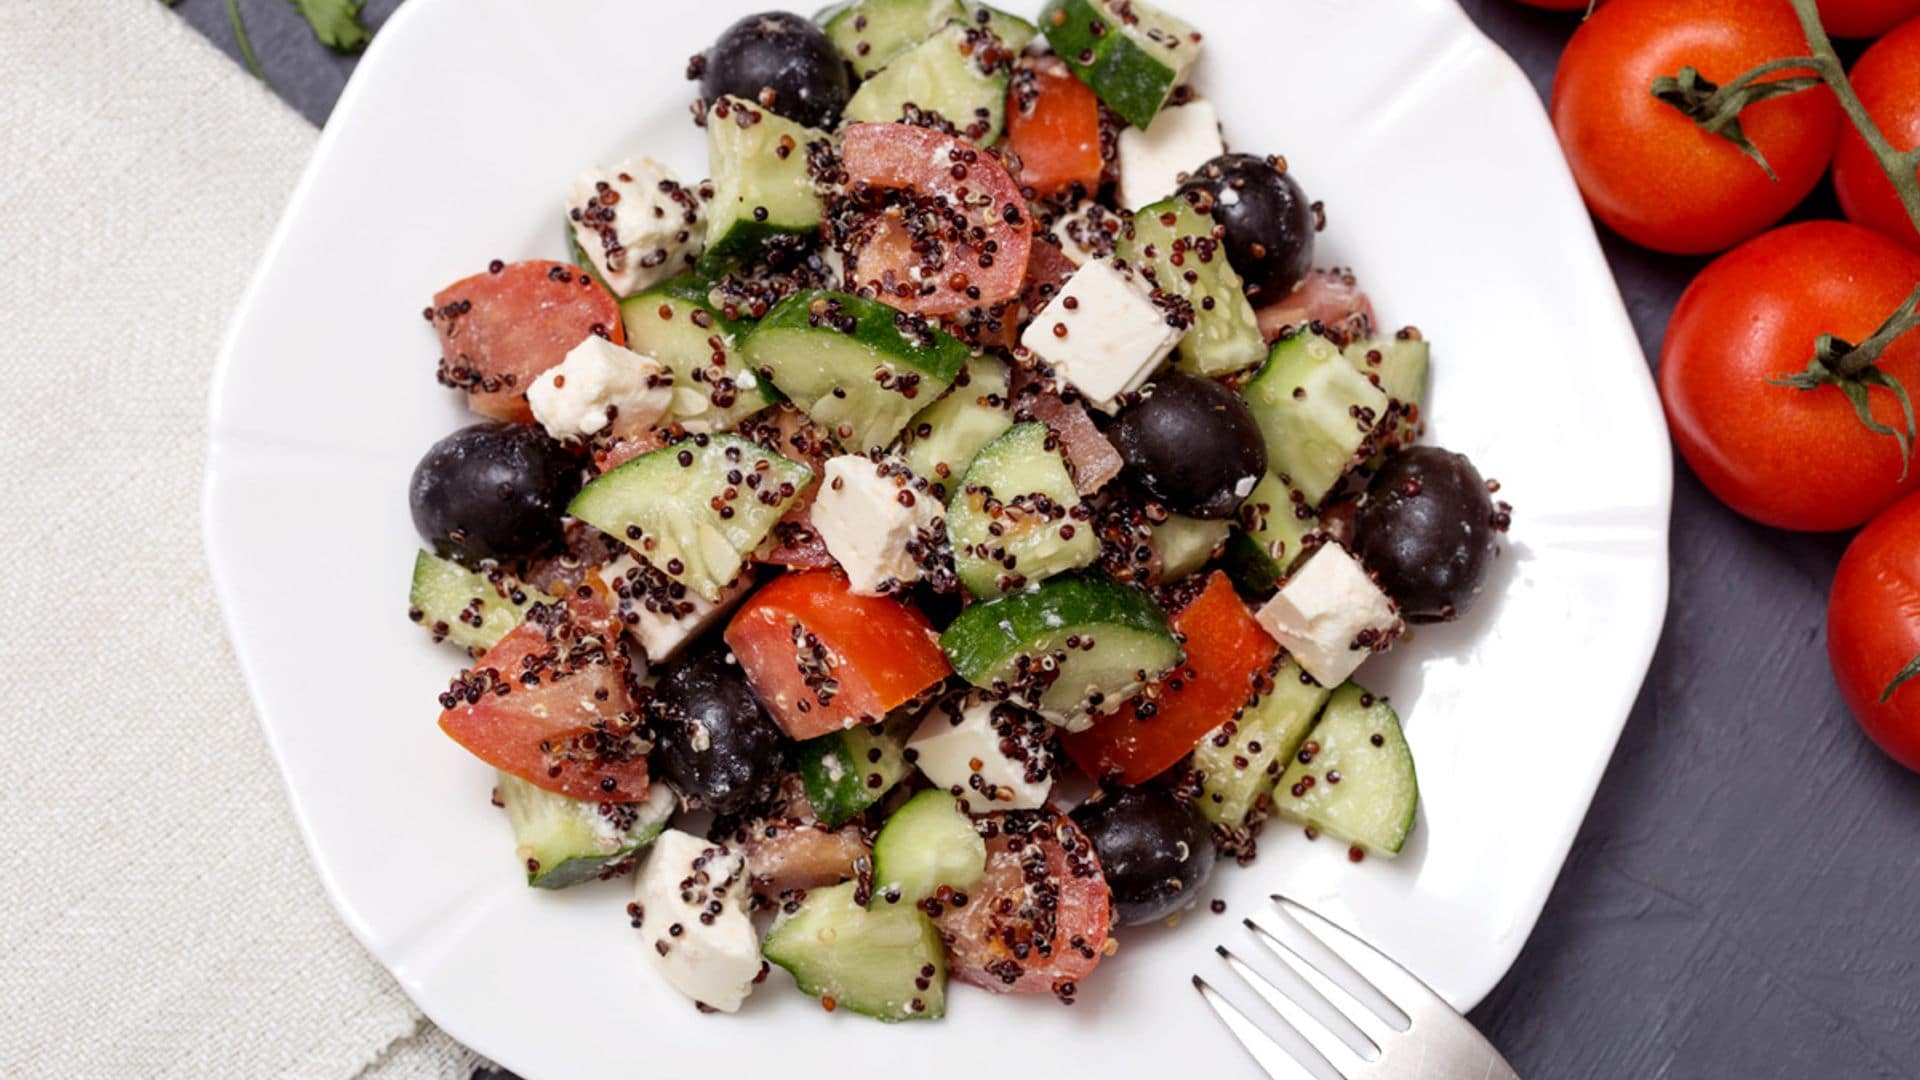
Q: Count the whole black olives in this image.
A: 7